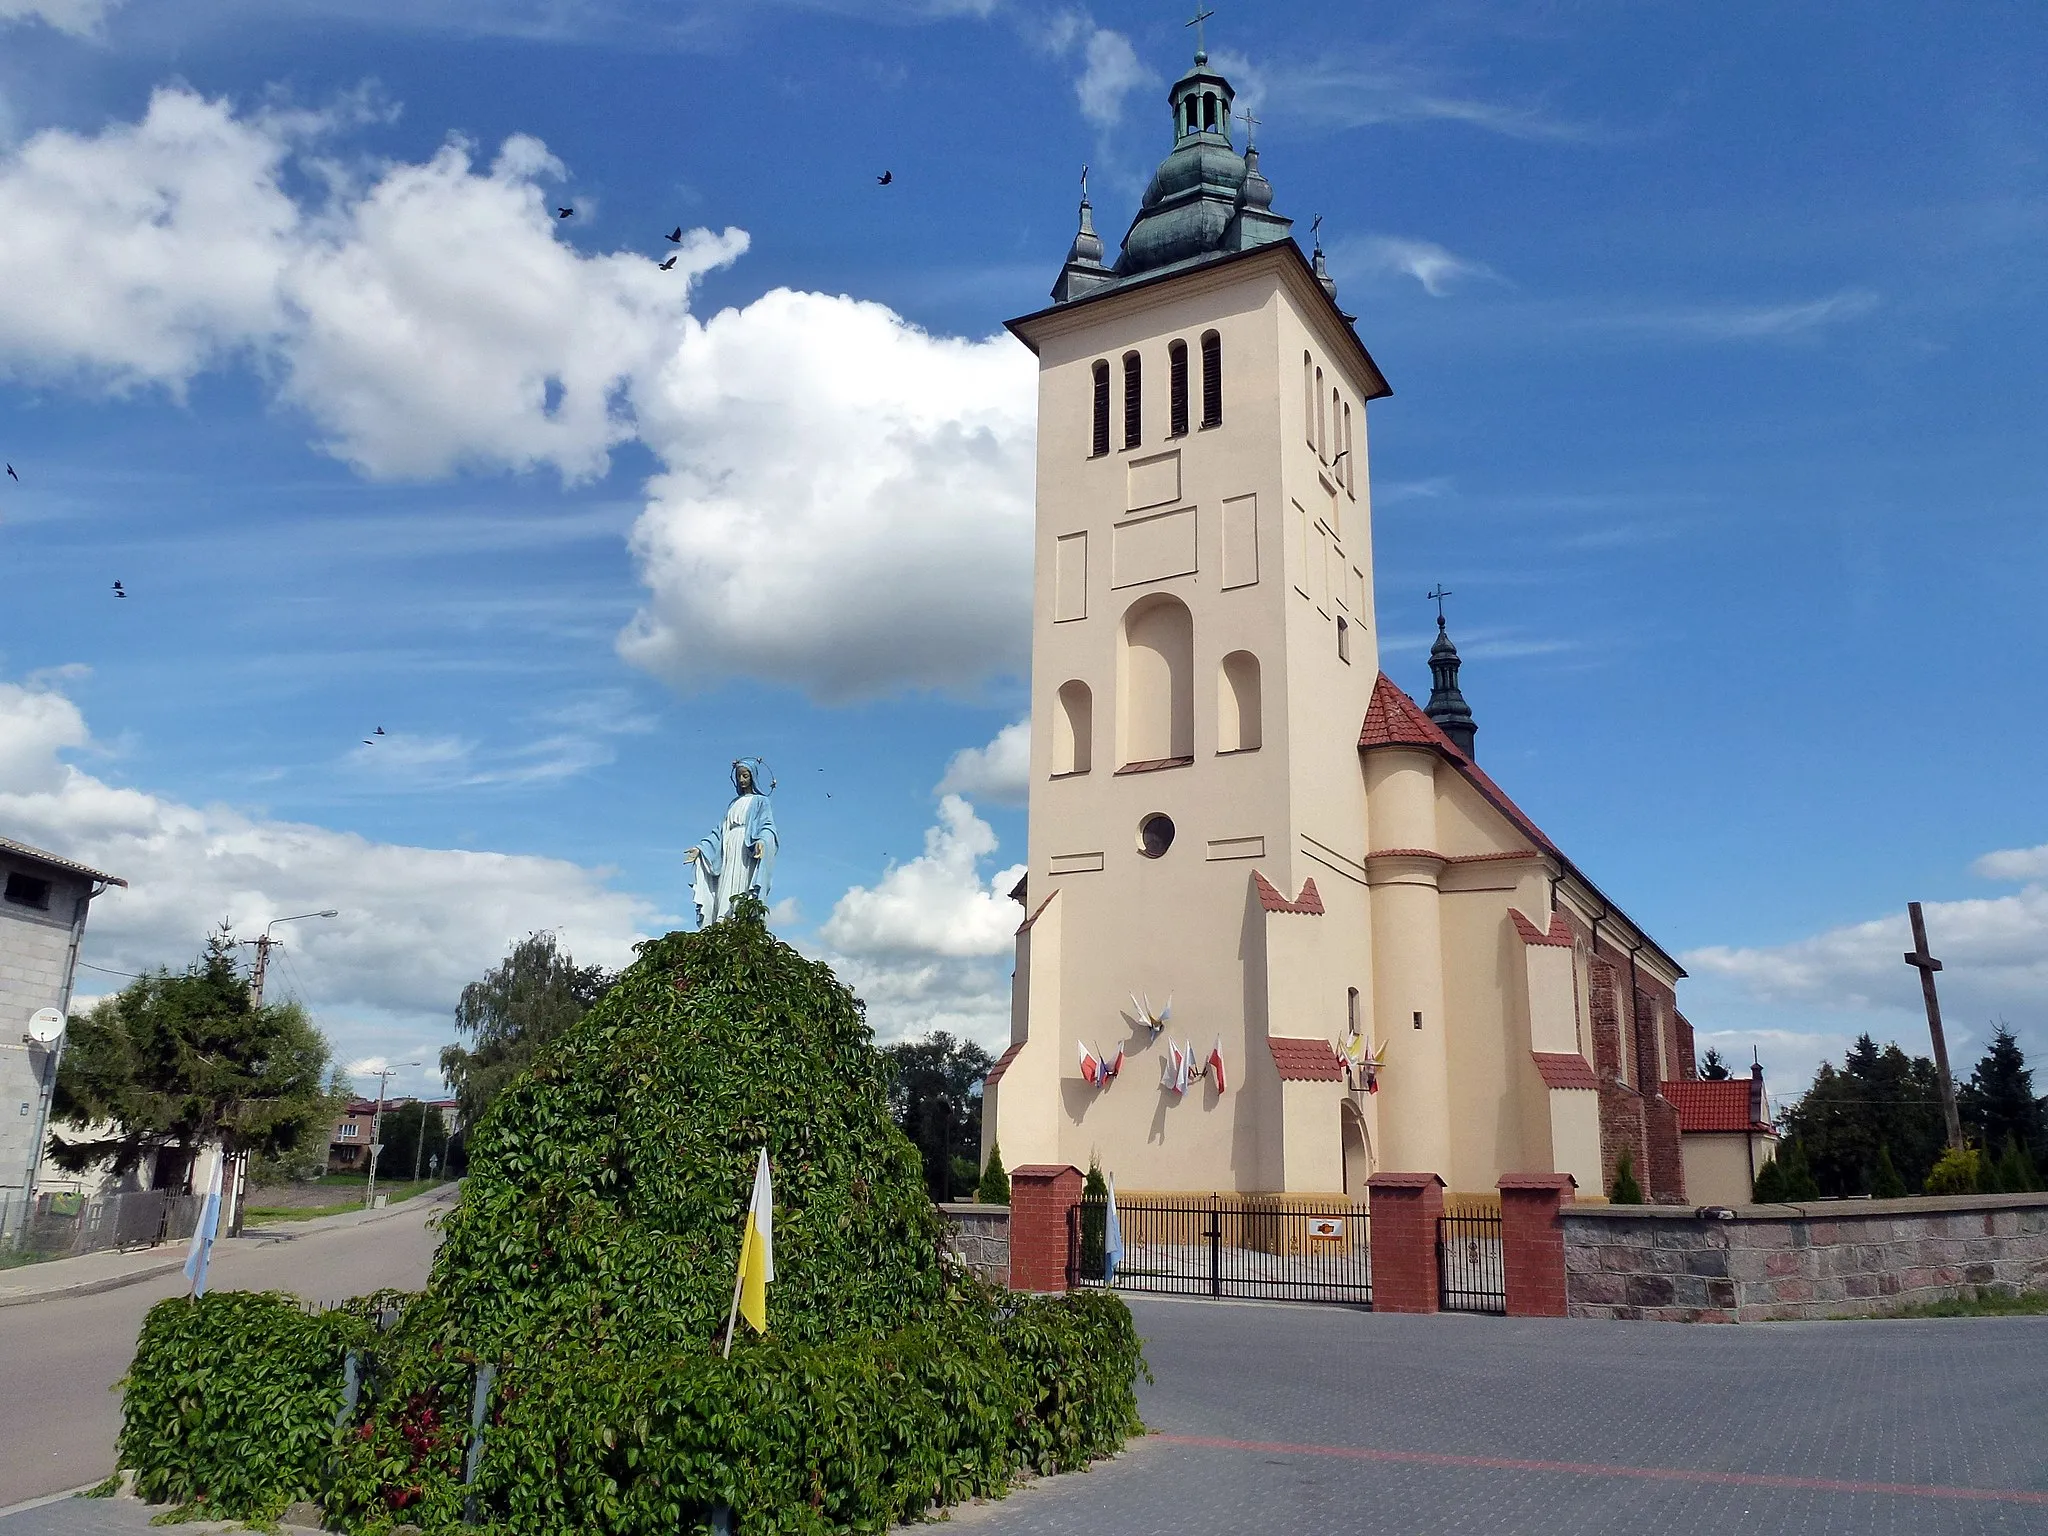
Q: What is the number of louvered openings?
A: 4